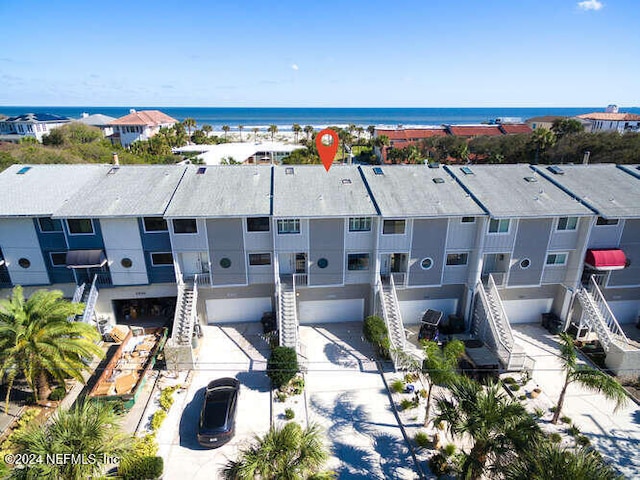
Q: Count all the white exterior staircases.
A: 6